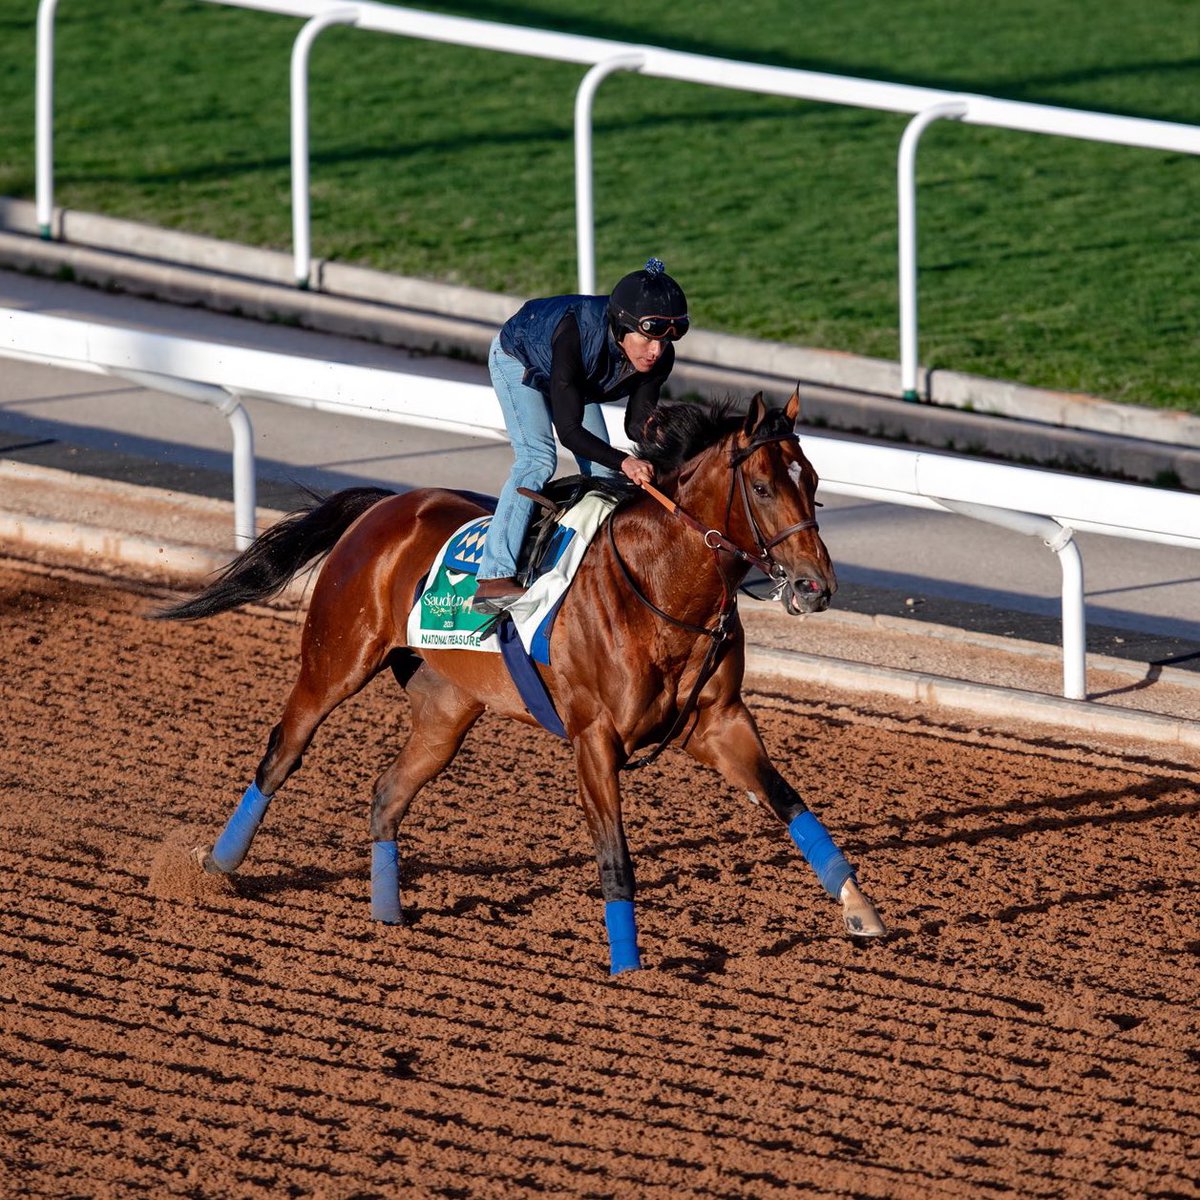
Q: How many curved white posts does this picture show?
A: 6